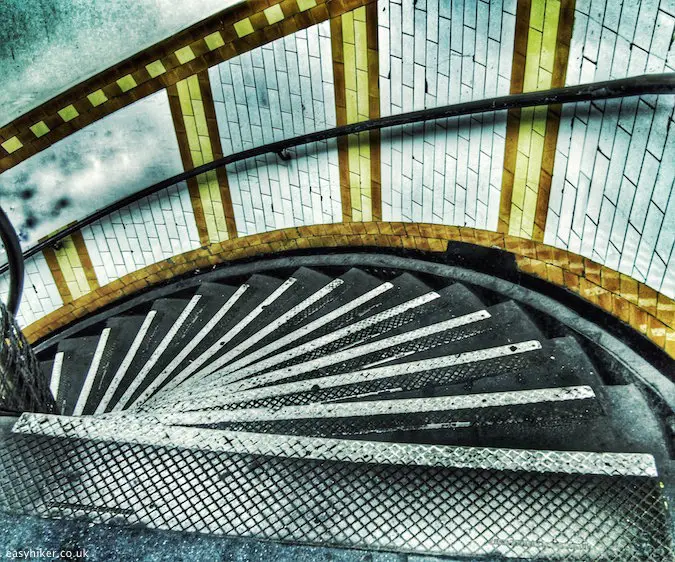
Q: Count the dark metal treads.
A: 13